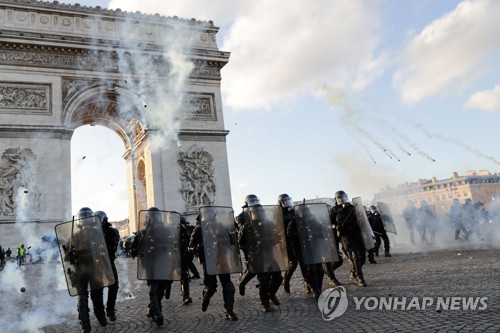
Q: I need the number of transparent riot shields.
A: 7